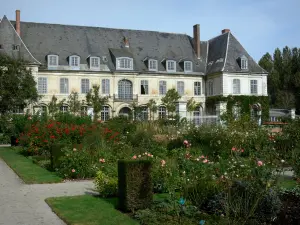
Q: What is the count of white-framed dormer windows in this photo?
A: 8